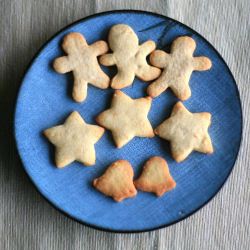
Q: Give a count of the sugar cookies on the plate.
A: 8